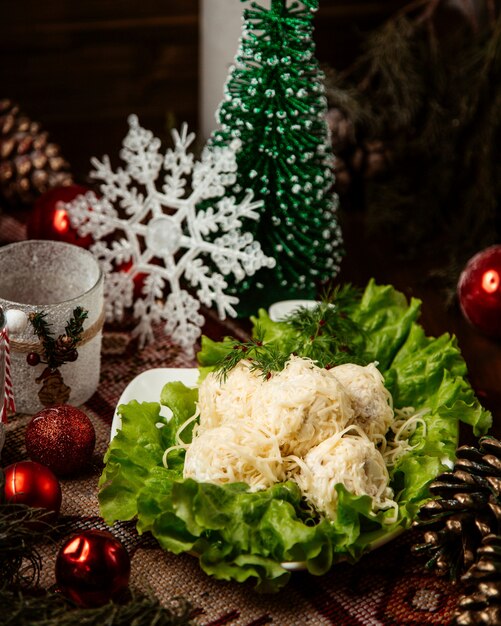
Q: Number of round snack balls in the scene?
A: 5